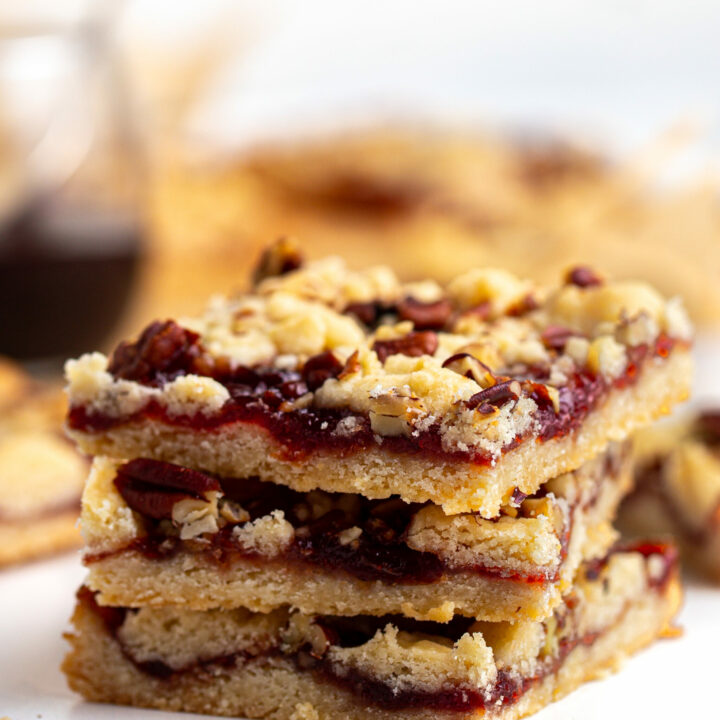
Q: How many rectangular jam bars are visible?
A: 3